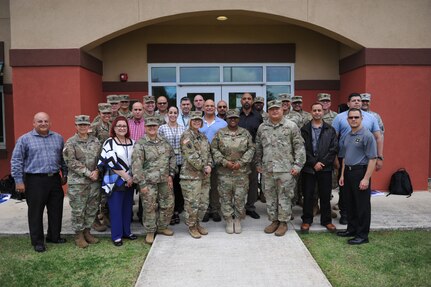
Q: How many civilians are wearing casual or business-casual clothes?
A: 13